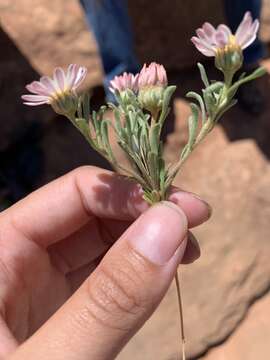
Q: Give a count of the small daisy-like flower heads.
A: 4